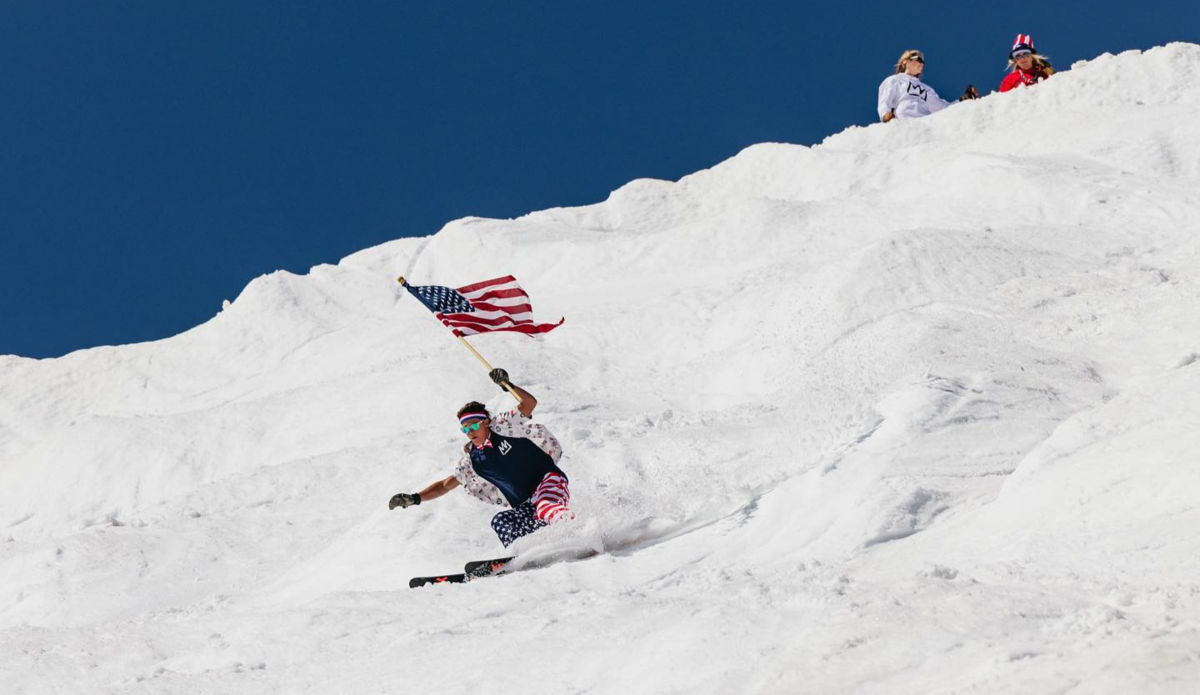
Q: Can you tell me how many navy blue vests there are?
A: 1